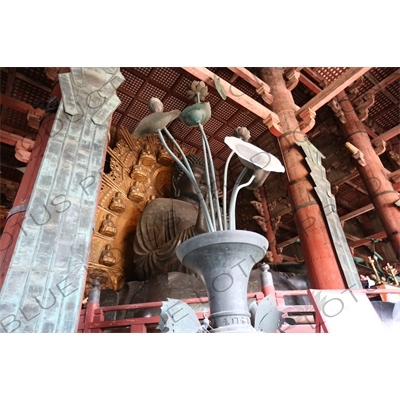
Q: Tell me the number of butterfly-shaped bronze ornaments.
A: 2